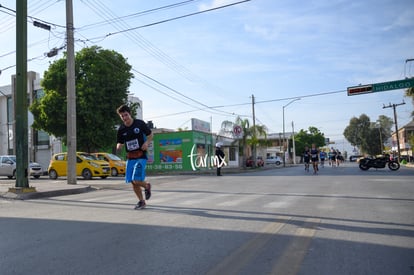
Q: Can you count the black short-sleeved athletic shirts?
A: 1